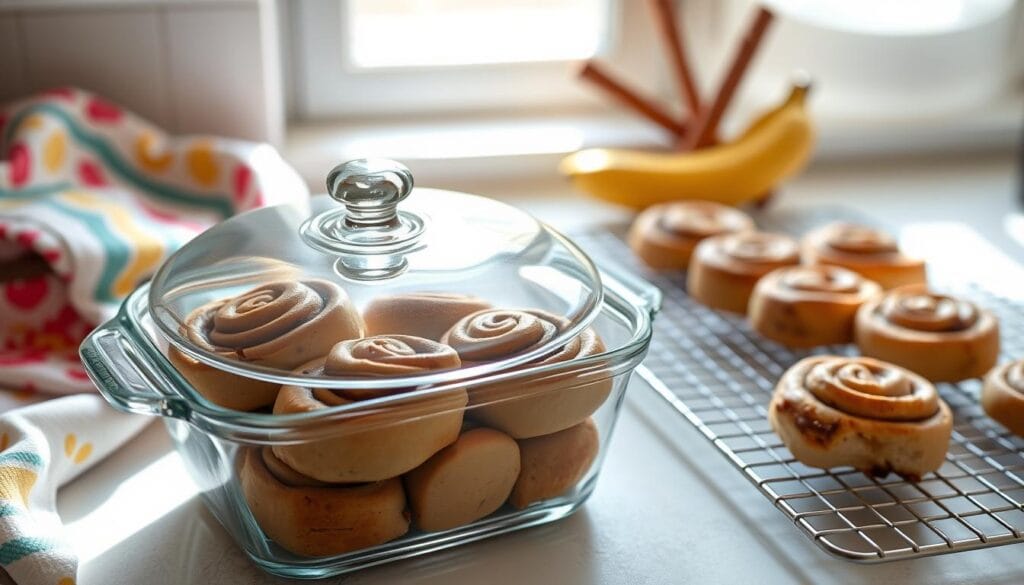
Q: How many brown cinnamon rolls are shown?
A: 14